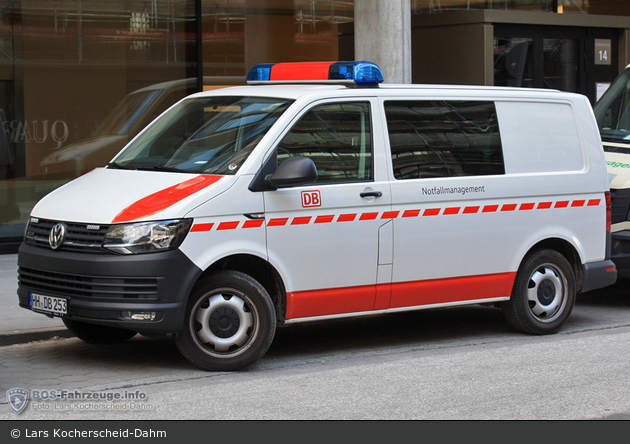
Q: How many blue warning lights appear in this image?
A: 2